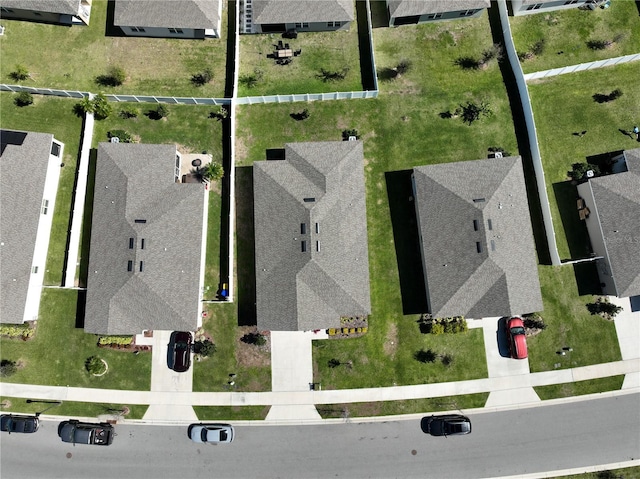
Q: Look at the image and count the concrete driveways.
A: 4